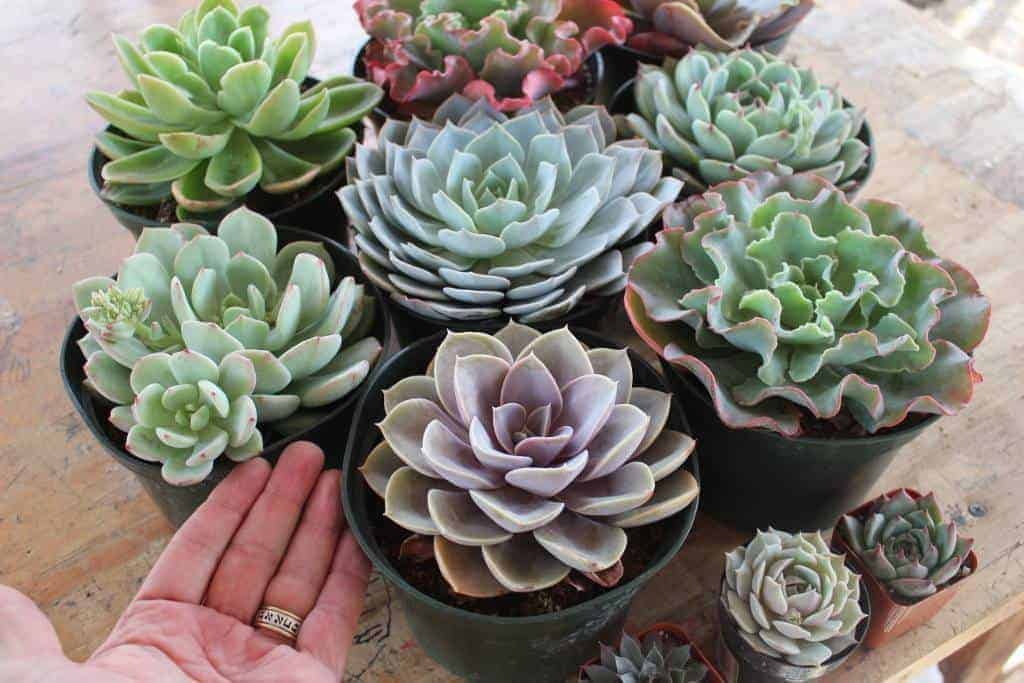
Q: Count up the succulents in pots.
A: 11